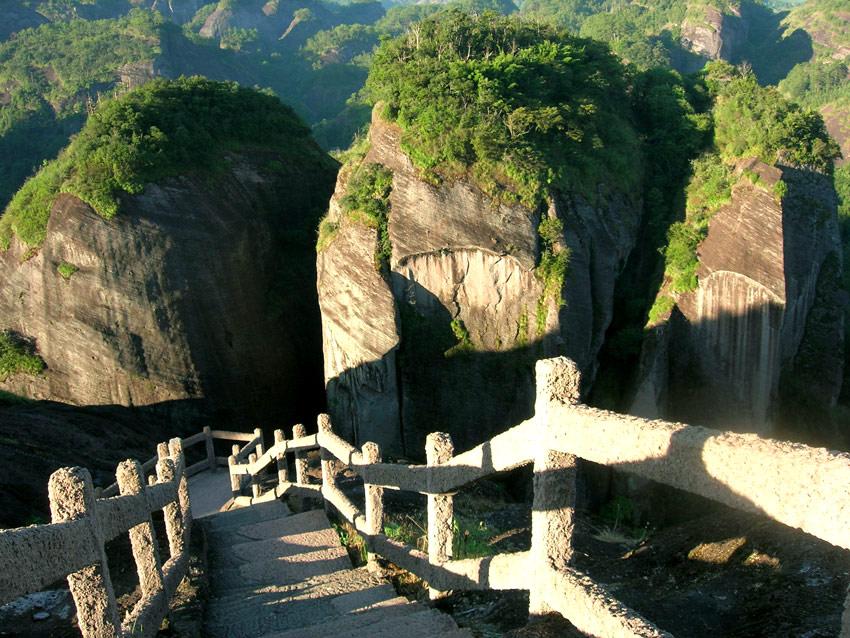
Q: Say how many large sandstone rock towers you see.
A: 3